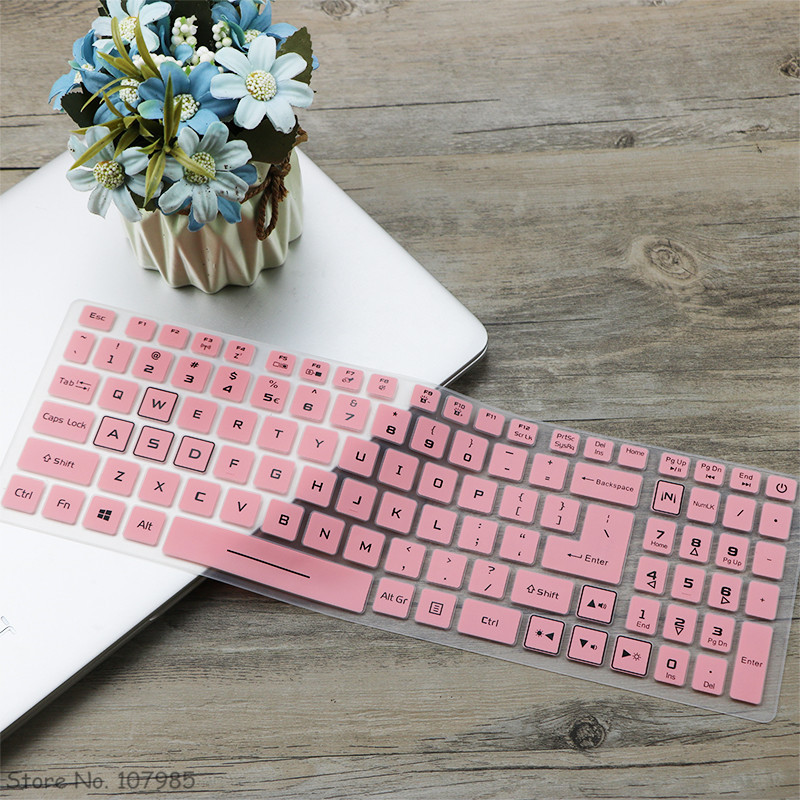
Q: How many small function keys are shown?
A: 12